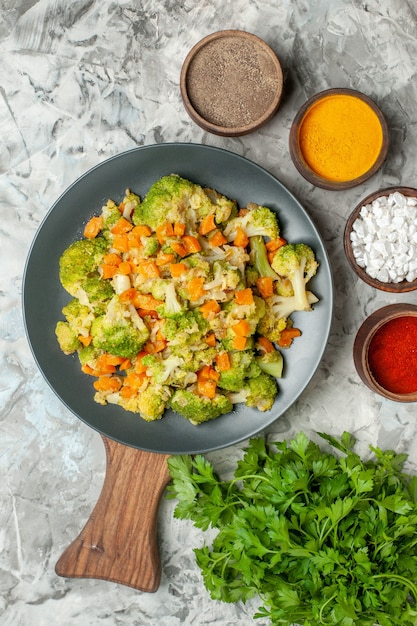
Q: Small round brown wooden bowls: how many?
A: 4